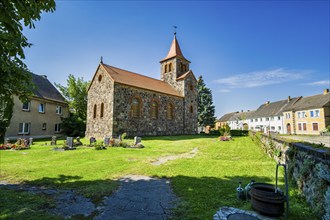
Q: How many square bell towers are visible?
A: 1